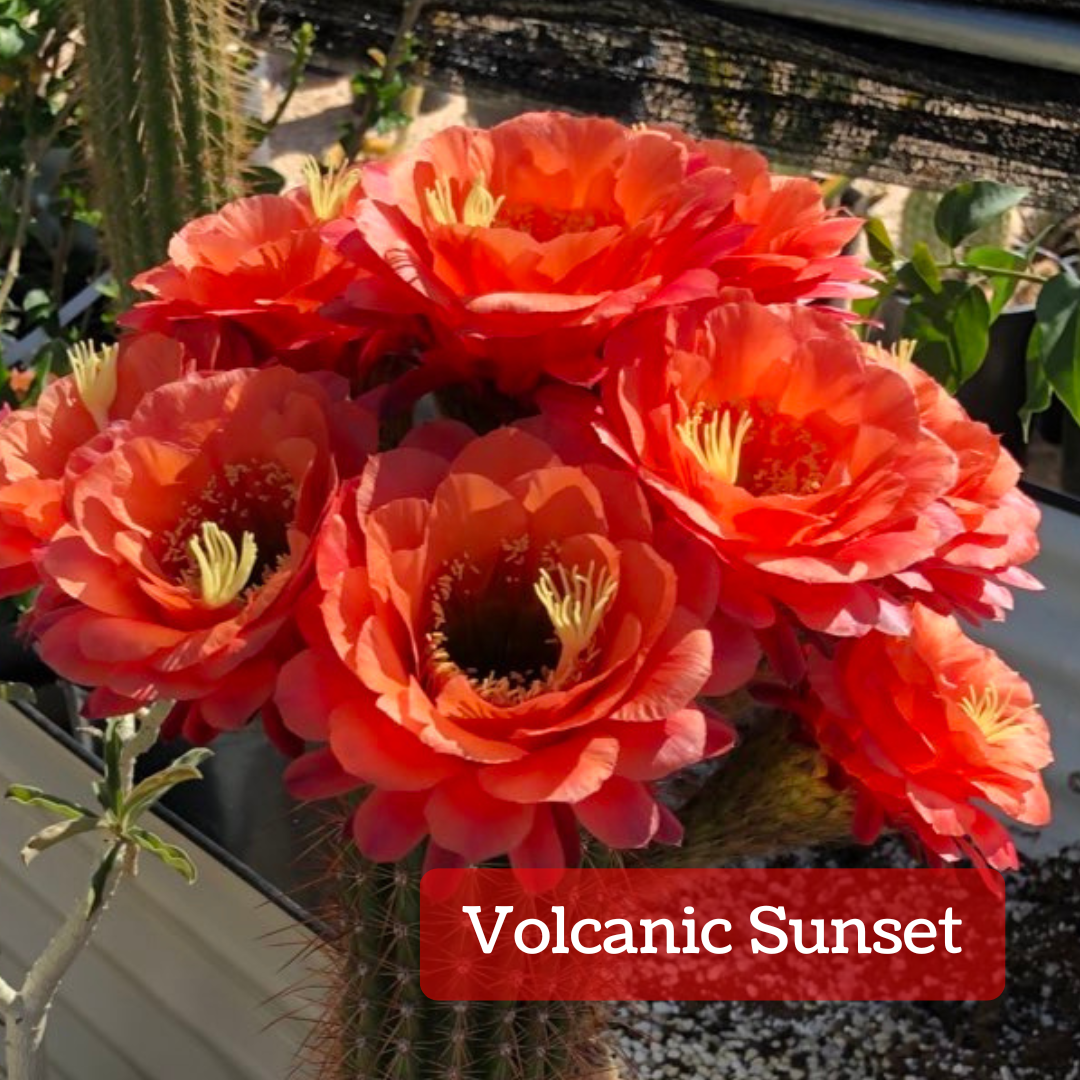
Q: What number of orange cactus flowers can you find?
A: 9